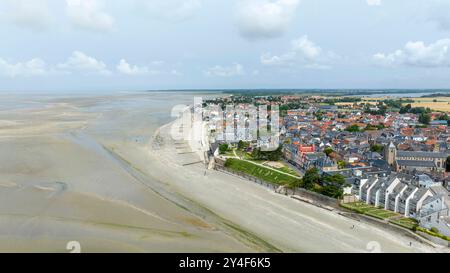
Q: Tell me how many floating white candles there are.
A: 0